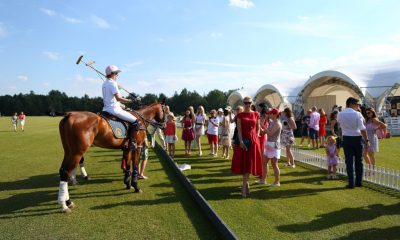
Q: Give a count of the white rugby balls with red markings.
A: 0